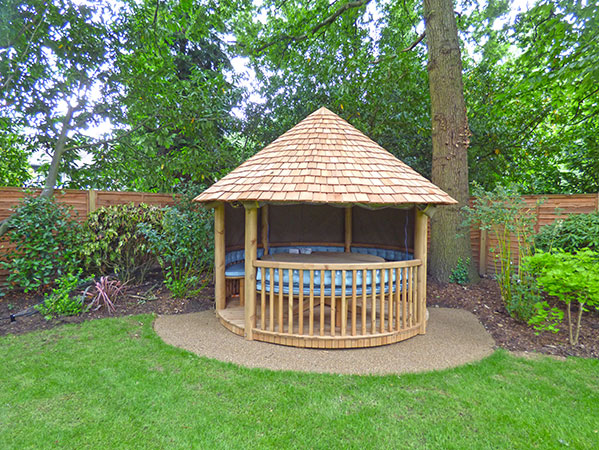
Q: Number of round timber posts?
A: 5